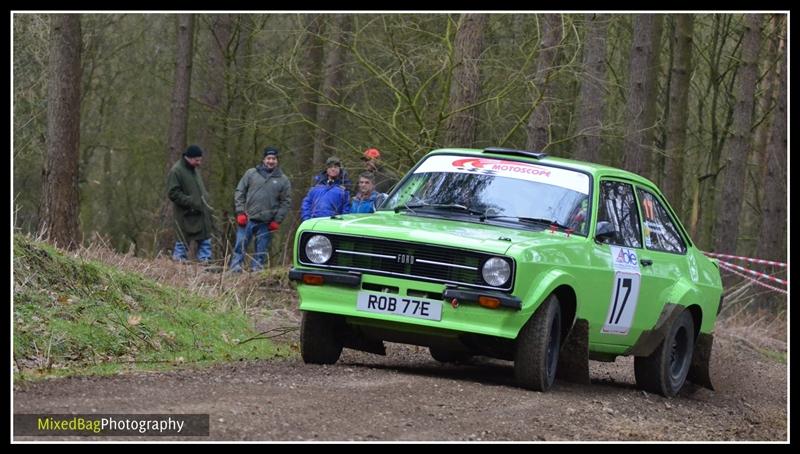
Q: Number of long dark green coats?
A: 1